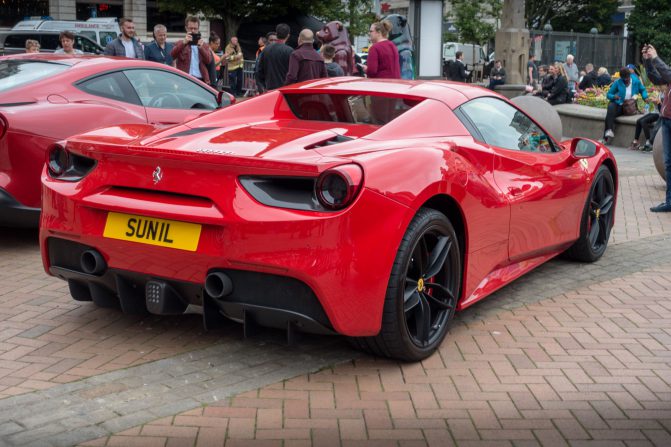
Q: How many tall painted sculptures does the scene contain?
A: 2